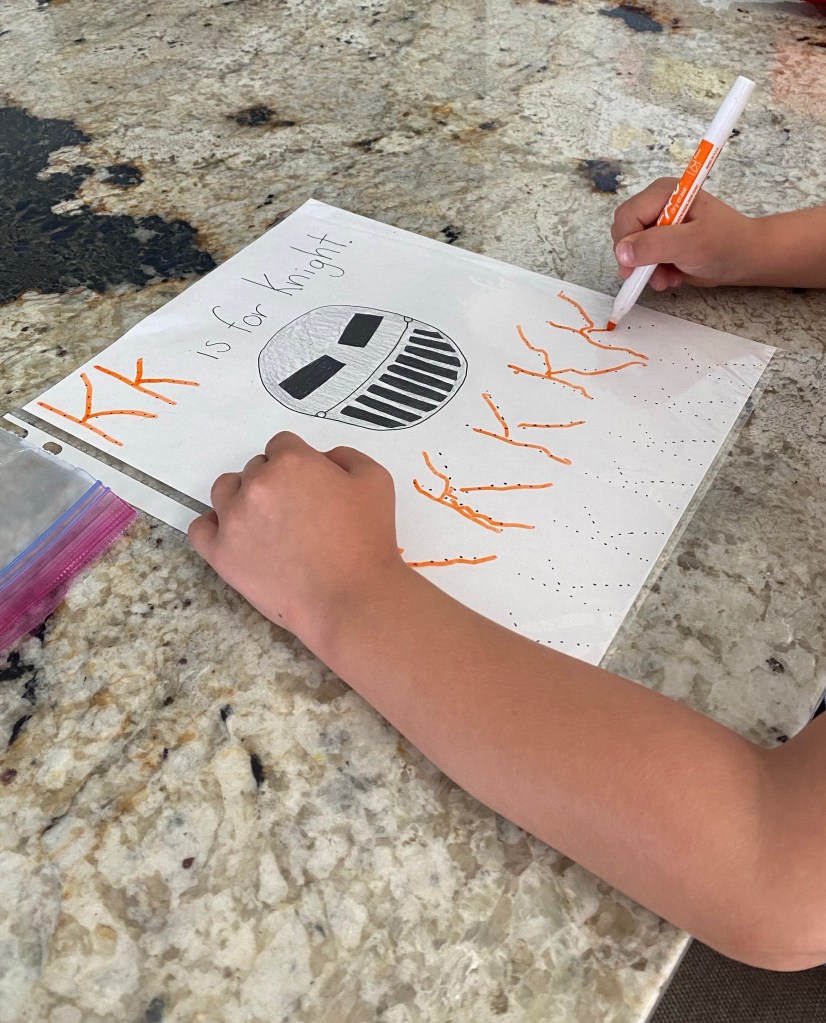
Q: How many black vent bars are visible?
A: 9